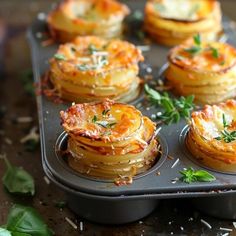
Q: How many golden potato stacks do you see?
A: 6